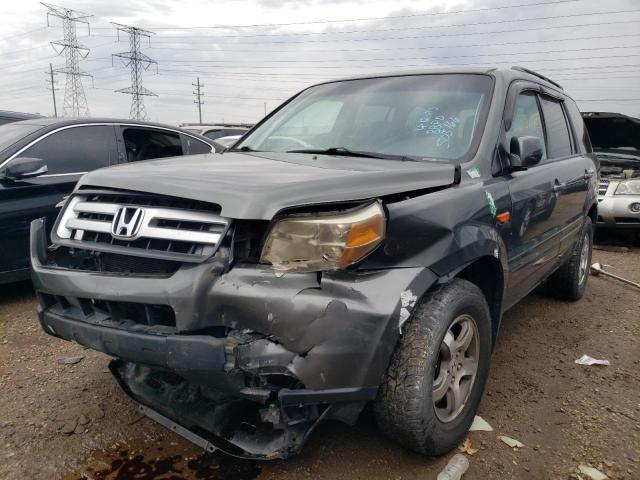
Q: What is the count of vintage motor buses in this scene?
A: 0